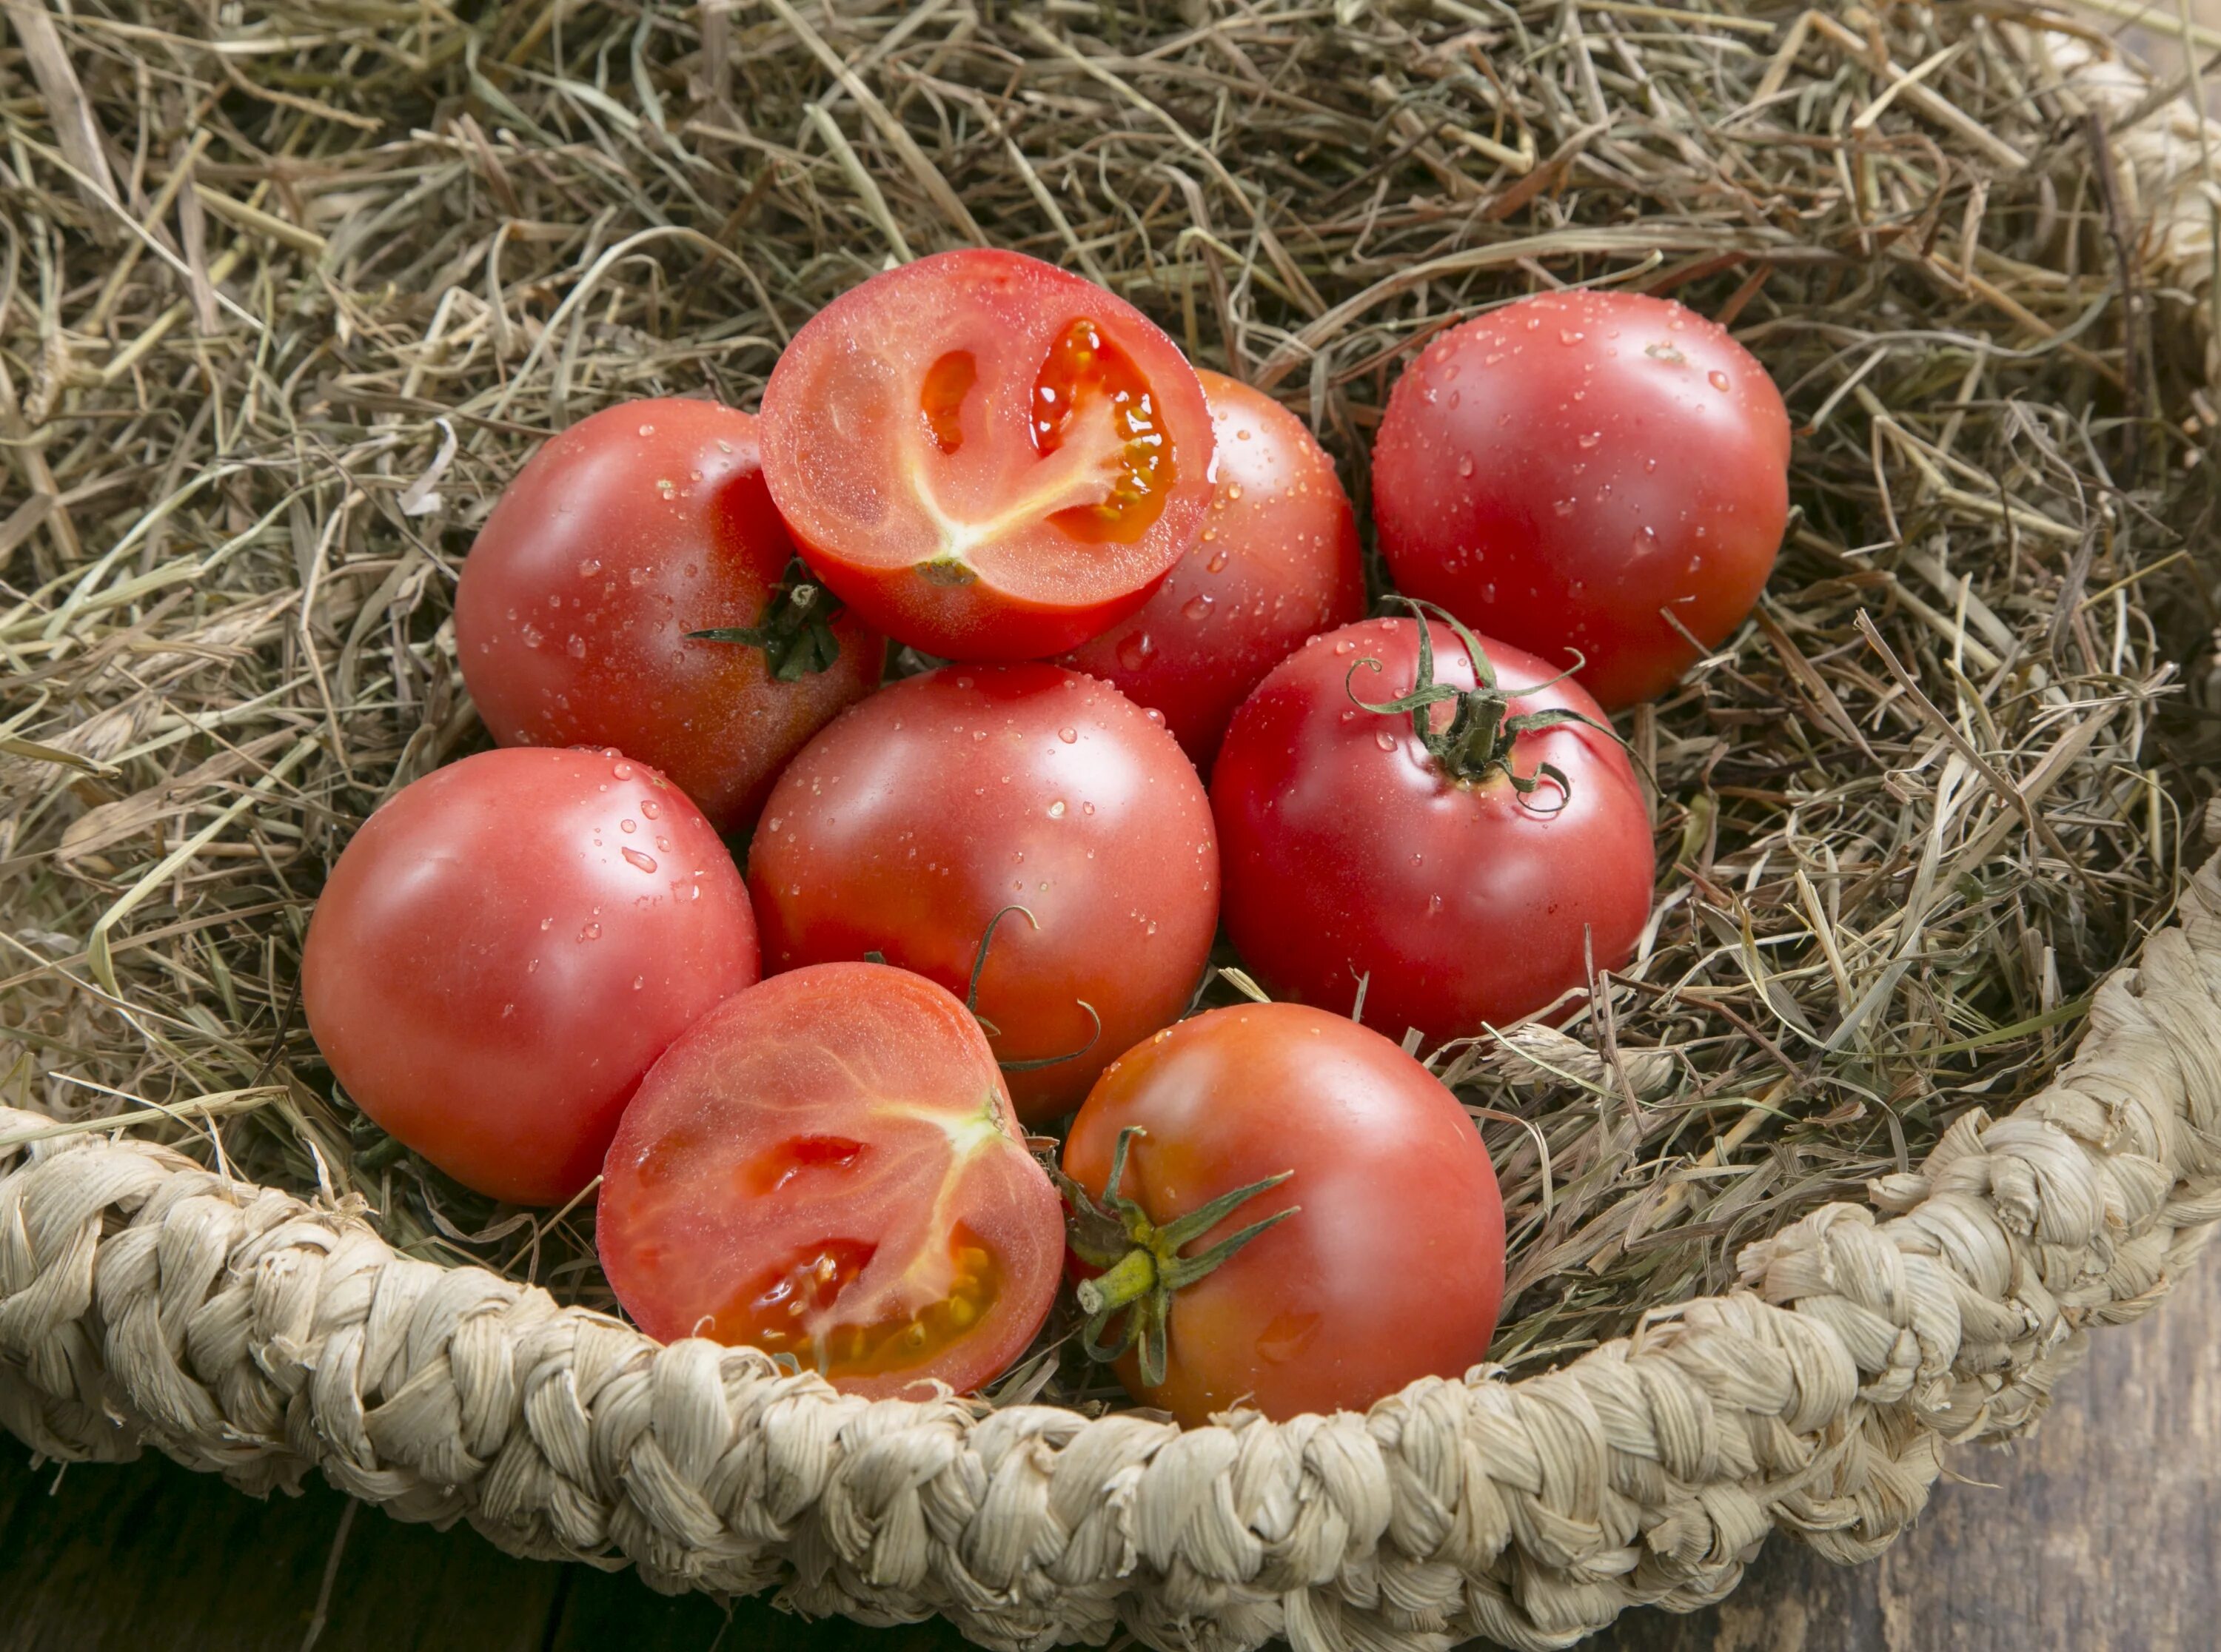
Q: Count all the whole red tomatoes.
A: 7